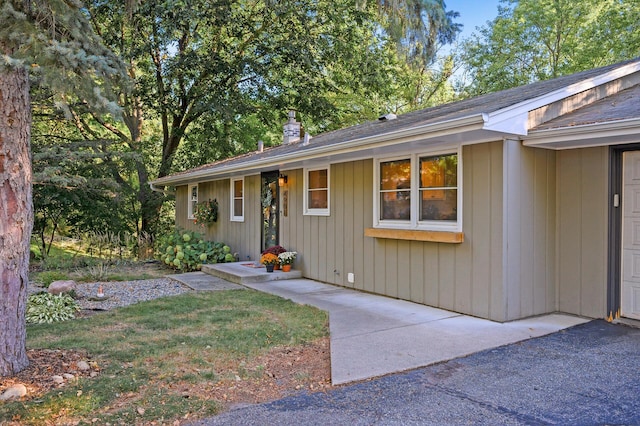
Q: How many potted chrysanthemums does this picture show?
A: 3